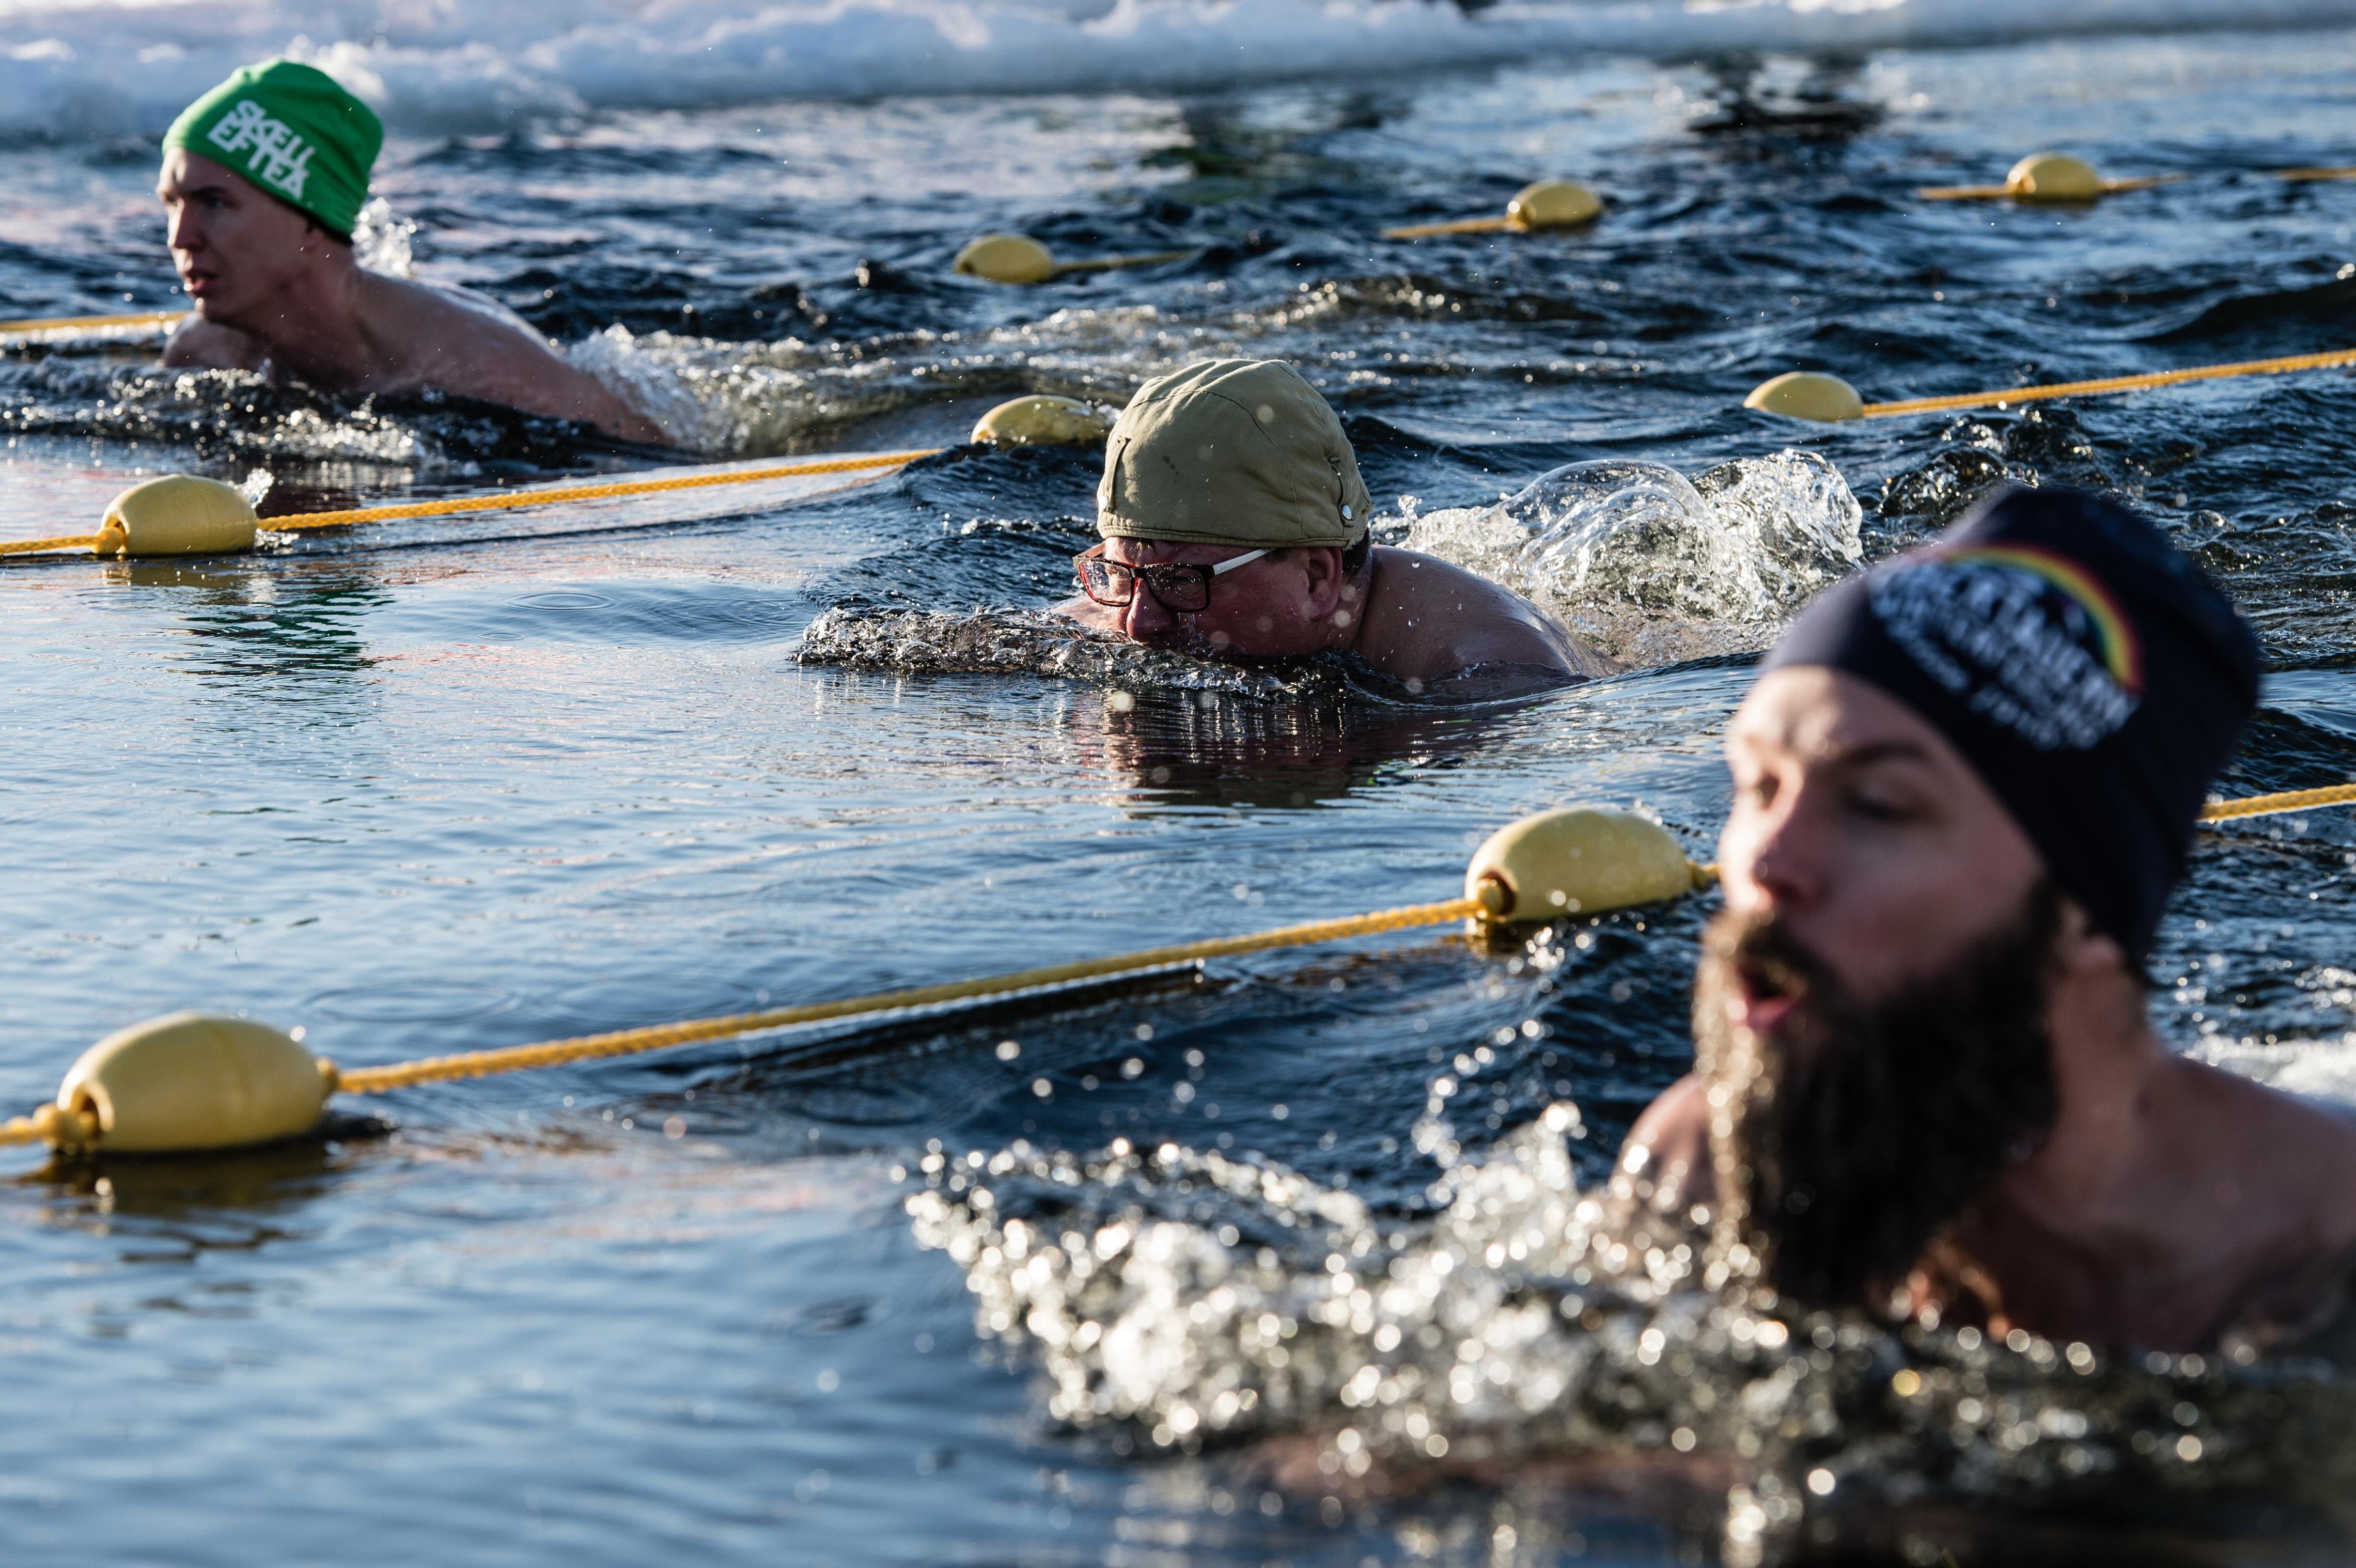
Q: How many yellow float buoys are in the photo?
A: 8